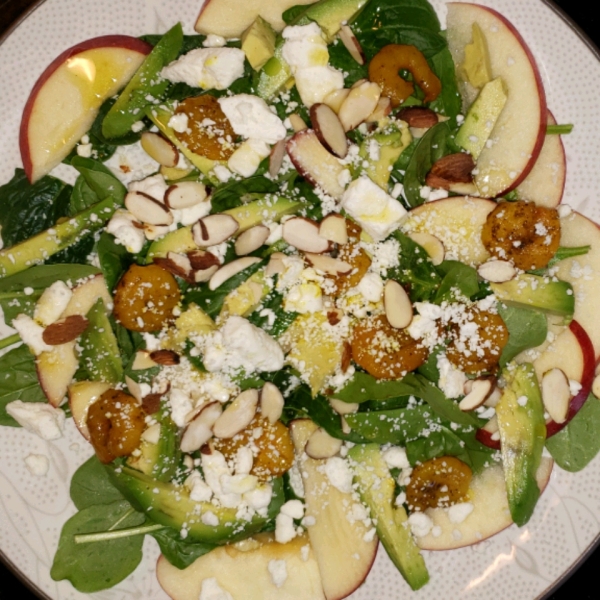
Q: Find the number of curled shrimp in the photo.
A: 10